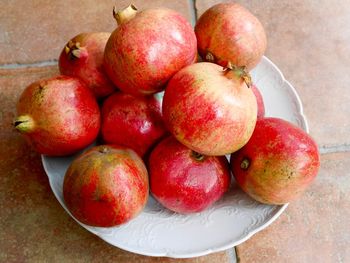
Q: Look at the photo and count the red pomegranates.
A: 10